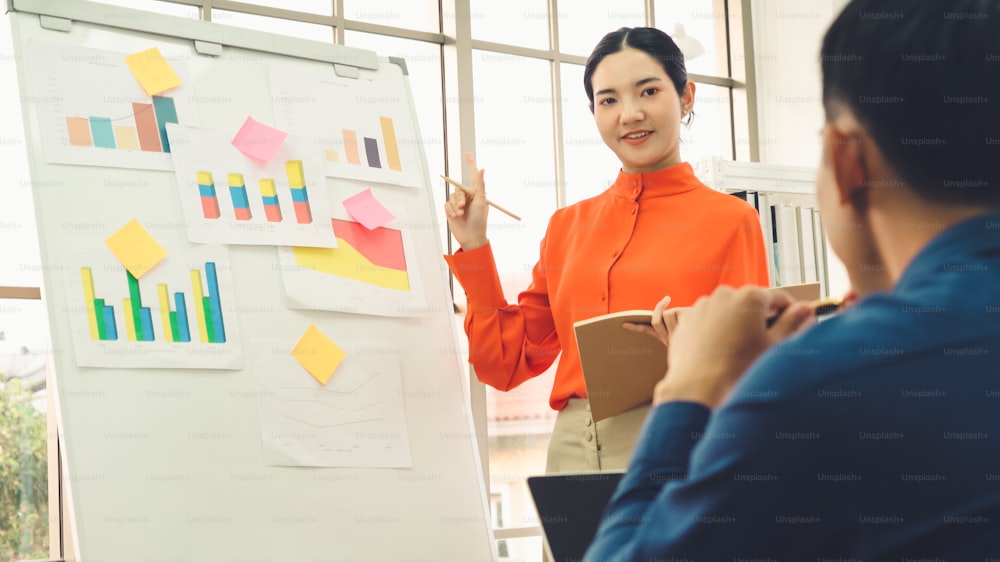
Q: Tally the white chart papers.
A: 6